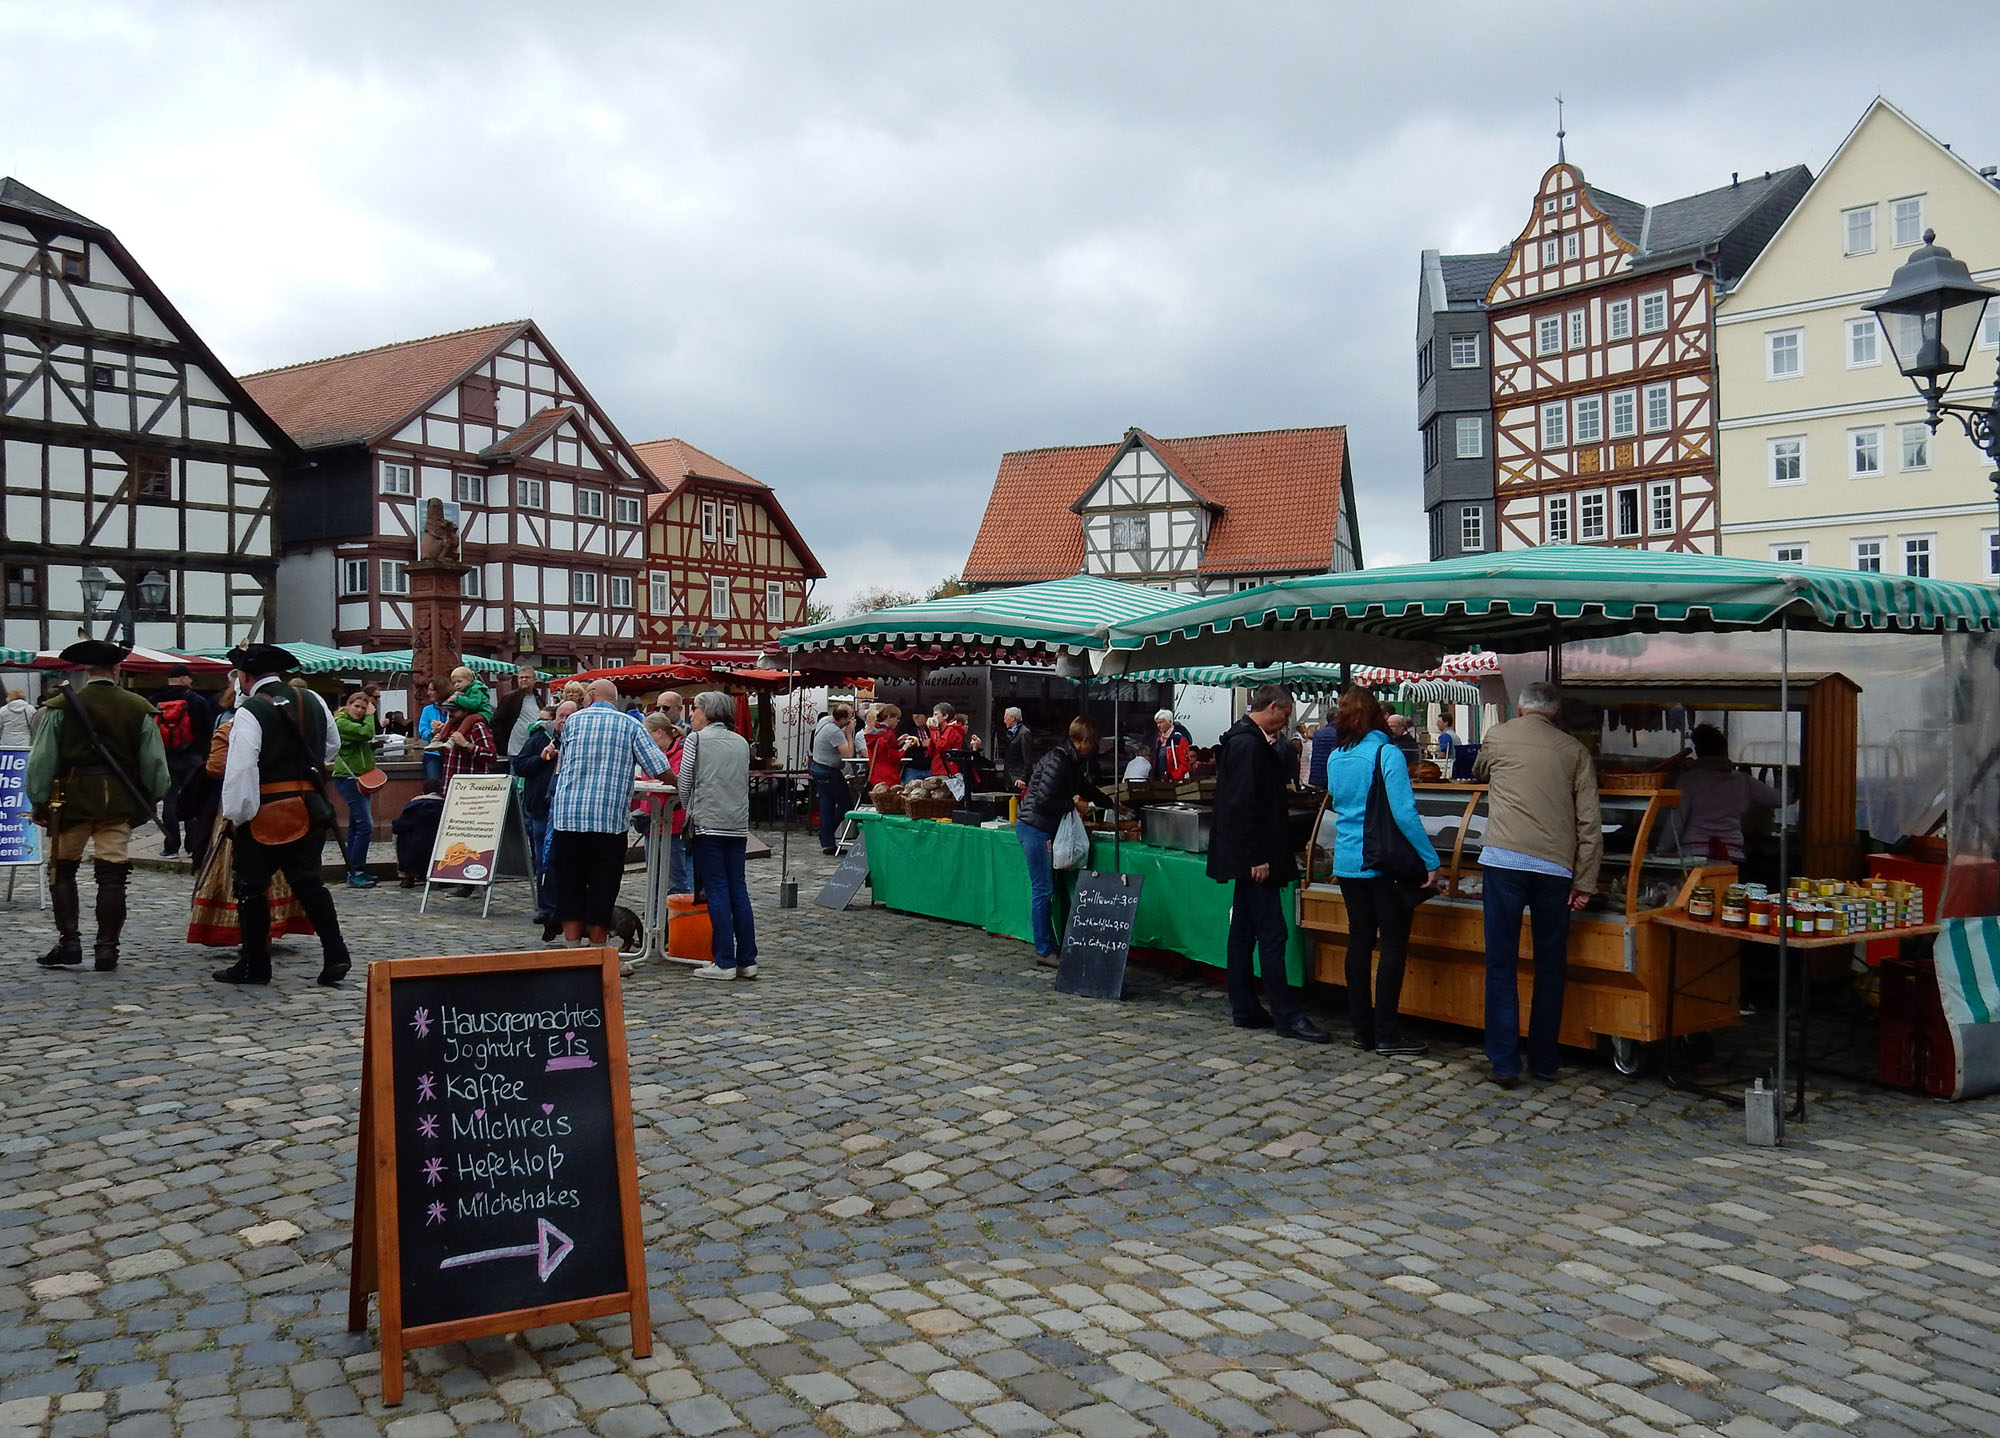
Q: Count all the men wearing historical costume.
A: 2